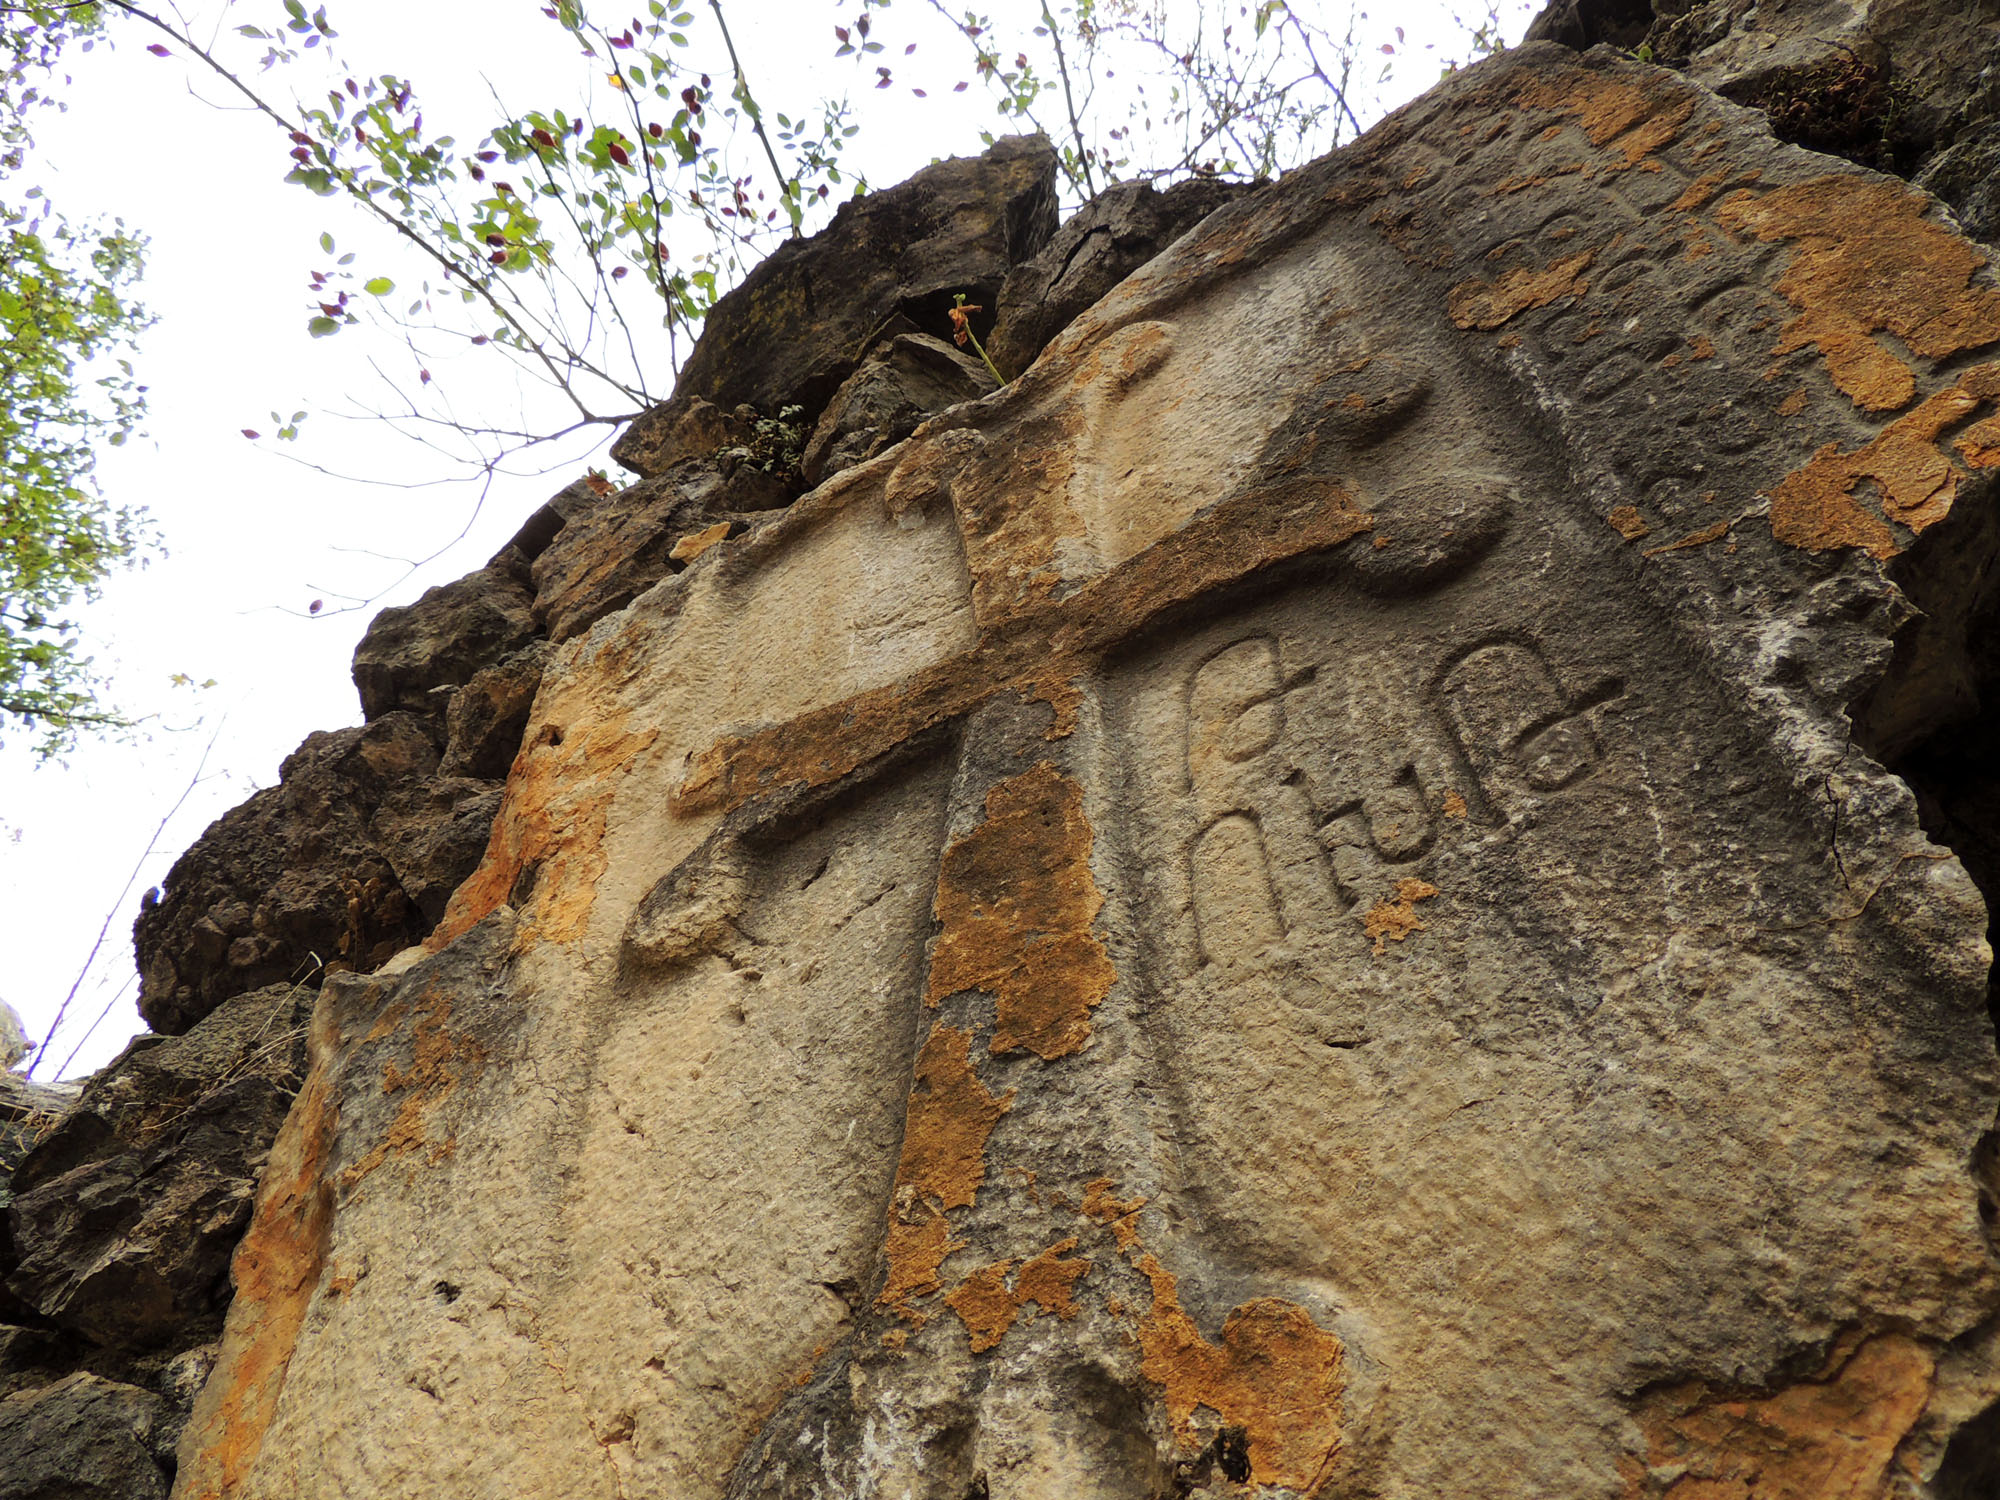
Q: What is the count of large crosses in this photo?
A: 1